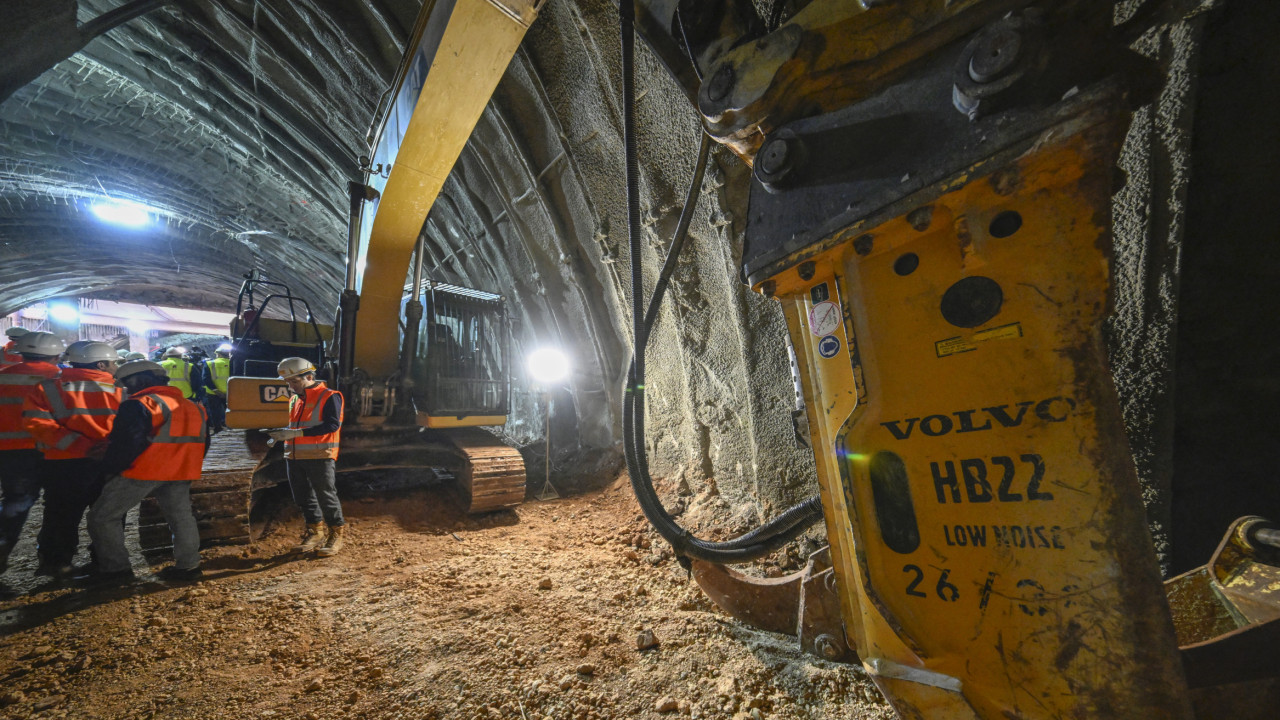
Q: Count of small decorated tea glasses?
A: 0